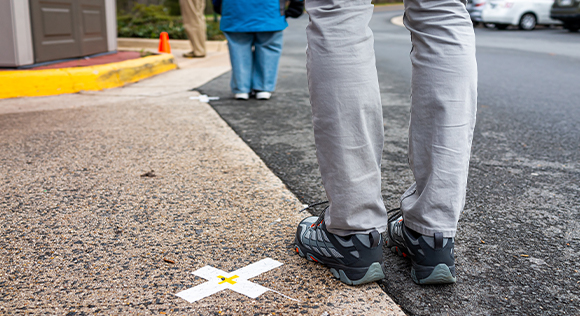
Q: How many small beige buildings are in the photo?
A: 1